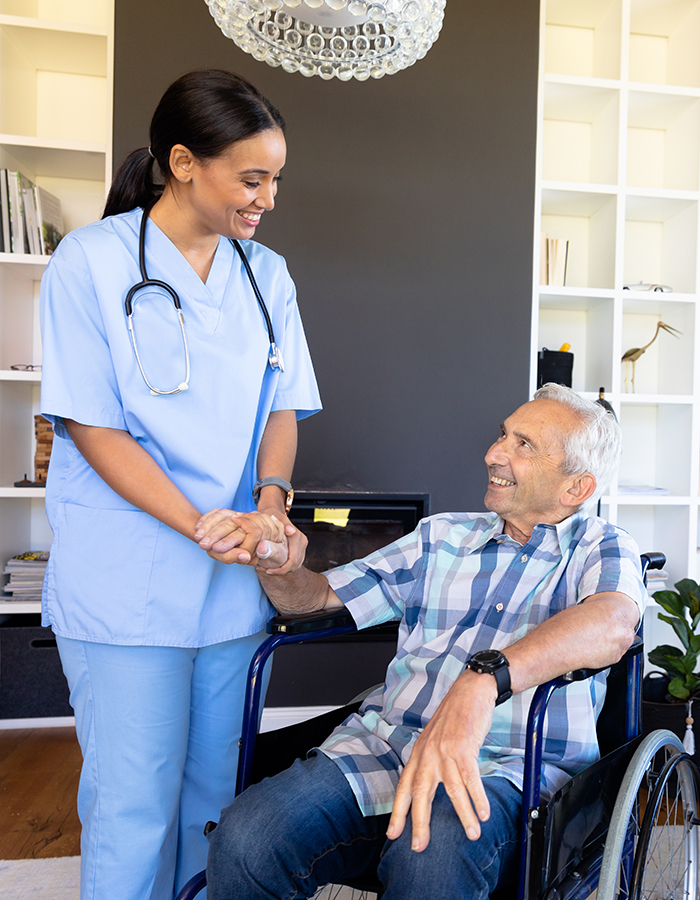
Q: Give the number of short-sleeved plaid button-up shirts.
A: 1